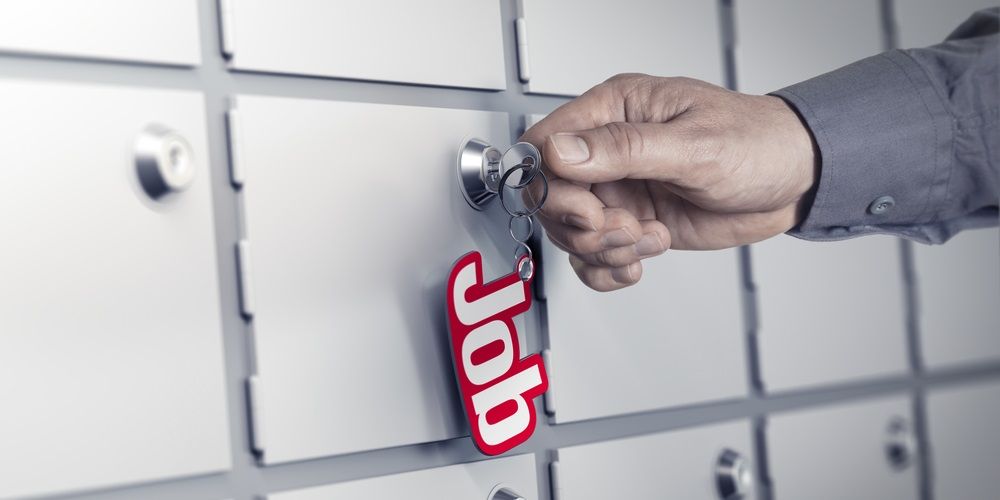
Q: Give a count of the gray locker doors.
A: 14